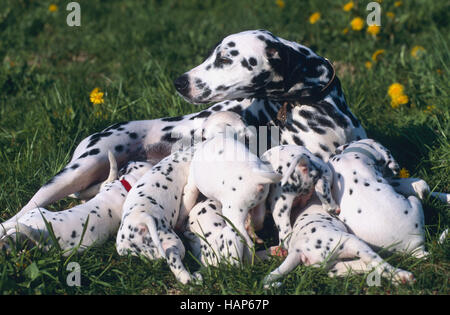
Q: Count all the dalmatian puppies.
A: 7